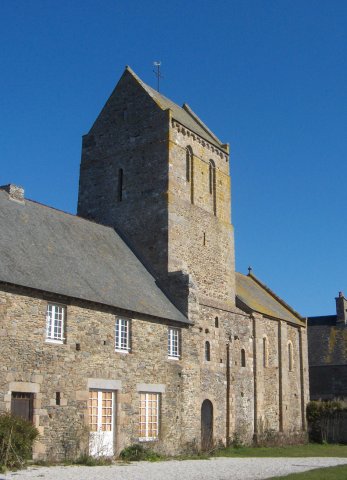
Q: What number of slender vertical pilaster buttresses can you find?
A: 4